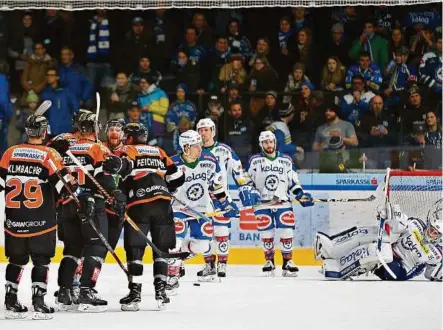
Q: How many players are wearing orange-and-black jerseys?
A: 4